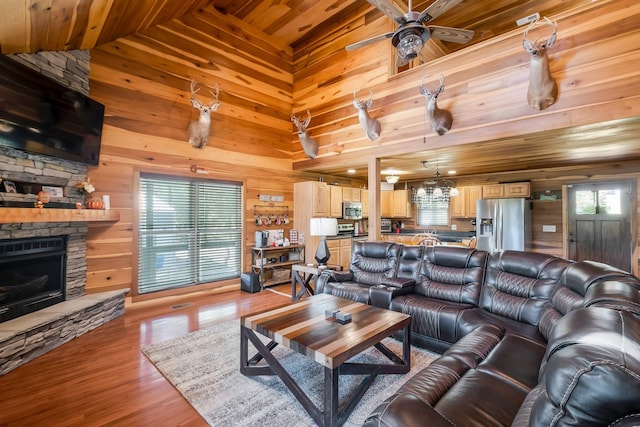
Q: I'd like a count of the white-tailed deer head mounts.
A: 5